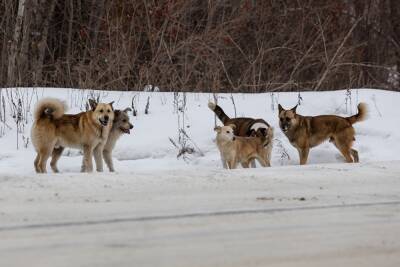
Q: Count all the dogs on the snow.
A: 5